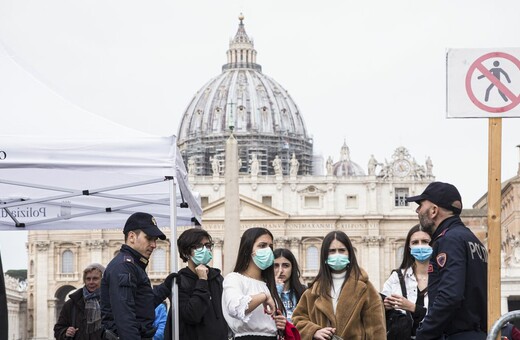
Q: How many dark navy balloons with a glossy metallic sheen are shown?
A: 0